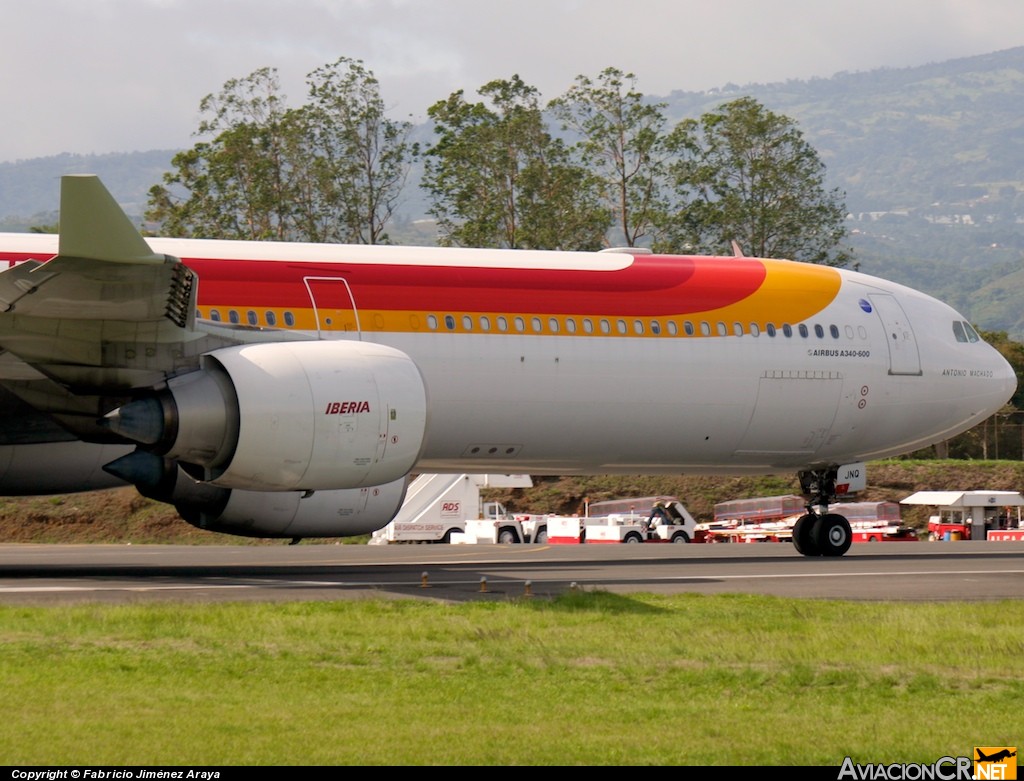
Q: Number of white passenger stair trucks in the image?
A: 1